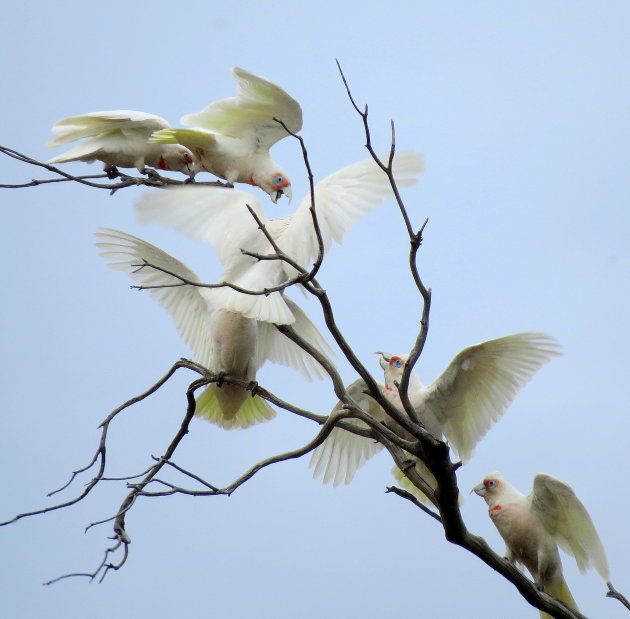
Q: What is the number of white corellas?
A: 6